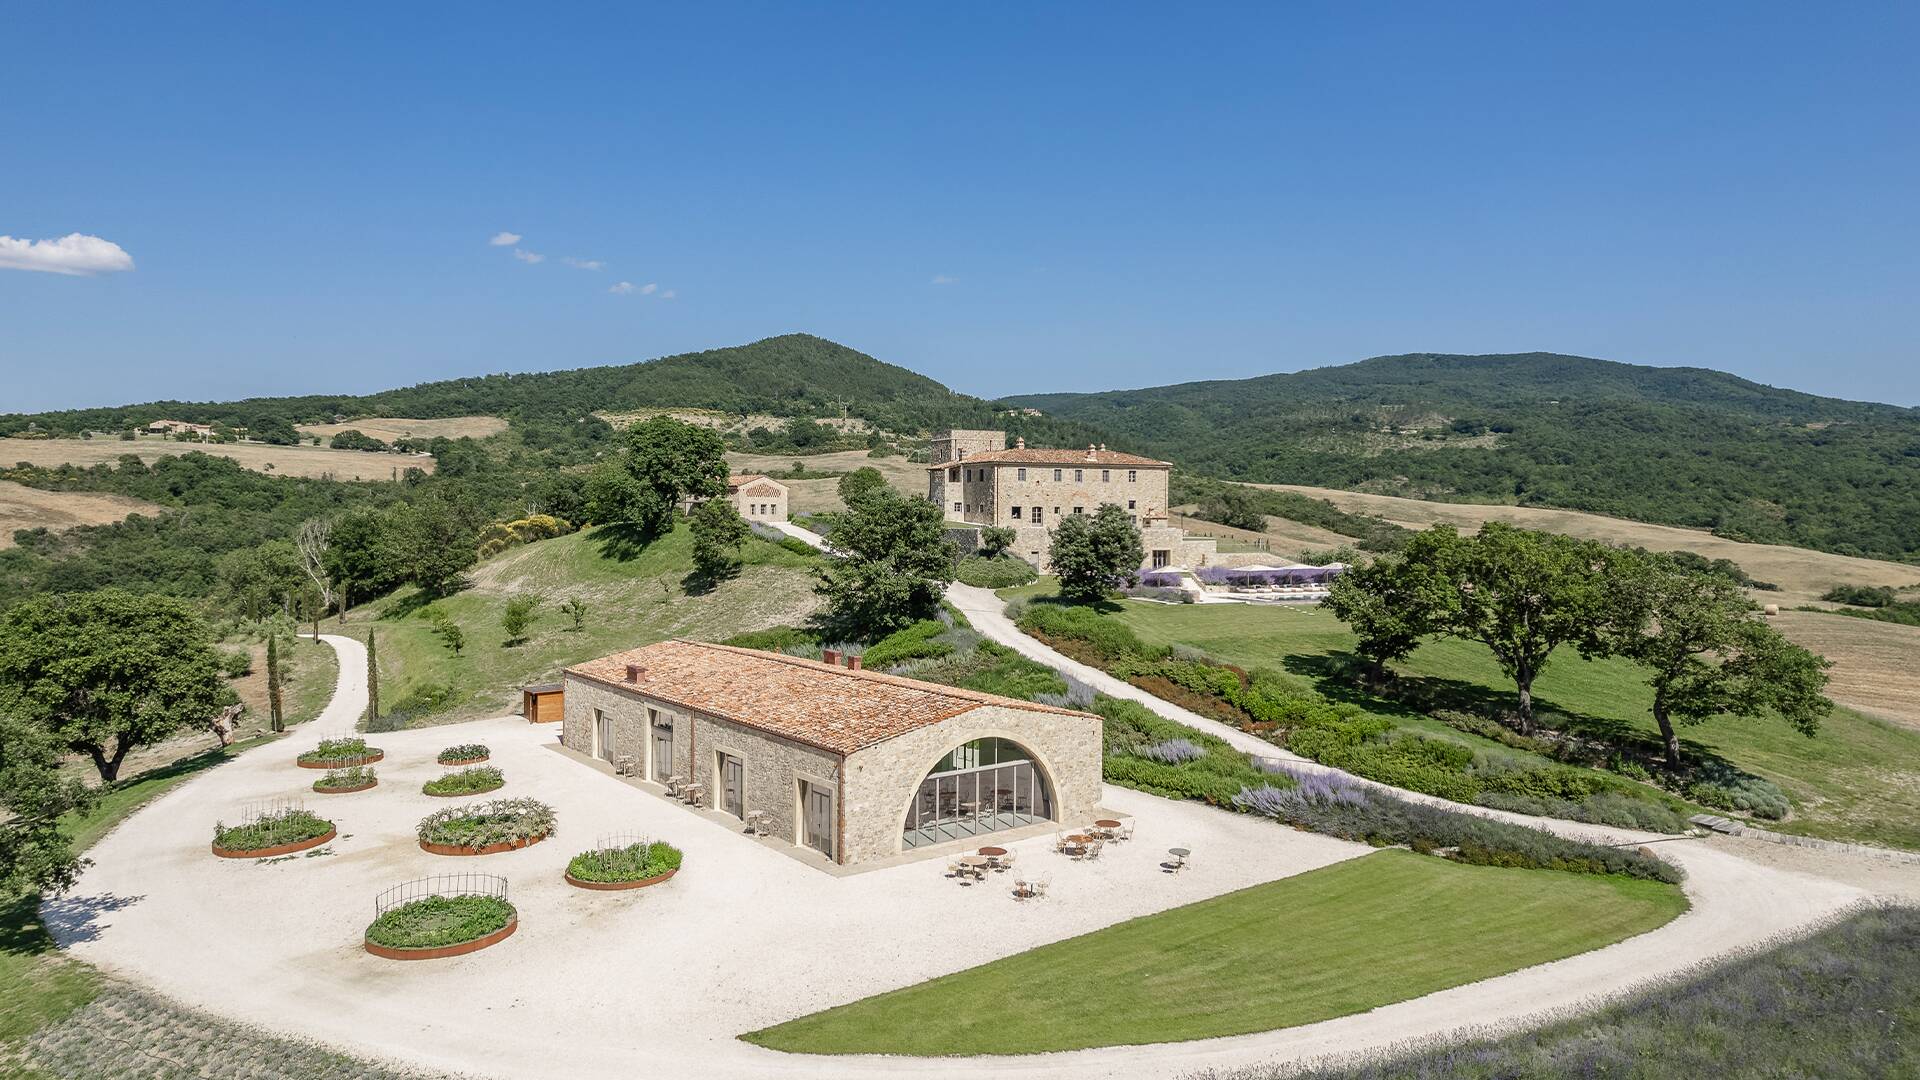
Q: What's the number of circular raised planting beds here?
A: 8